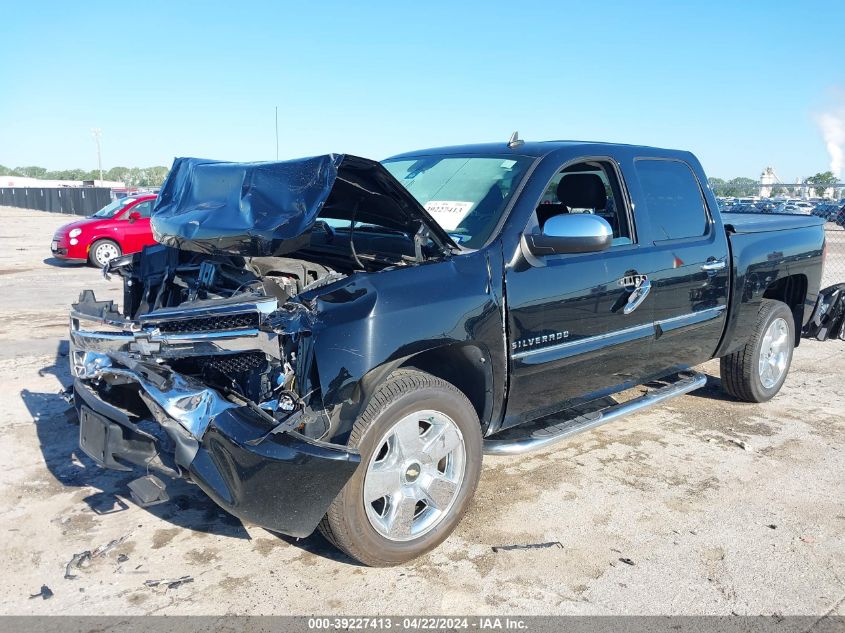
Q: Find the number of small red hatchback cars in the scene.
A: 1